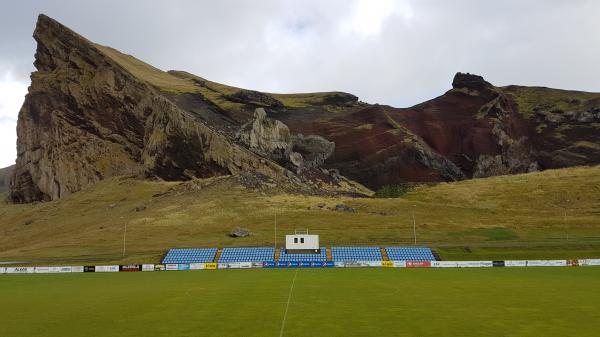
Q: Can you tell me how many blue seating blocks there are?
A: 5